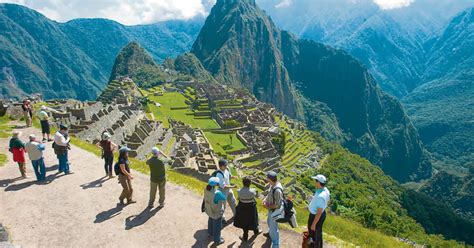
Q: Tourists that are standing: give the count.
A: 13